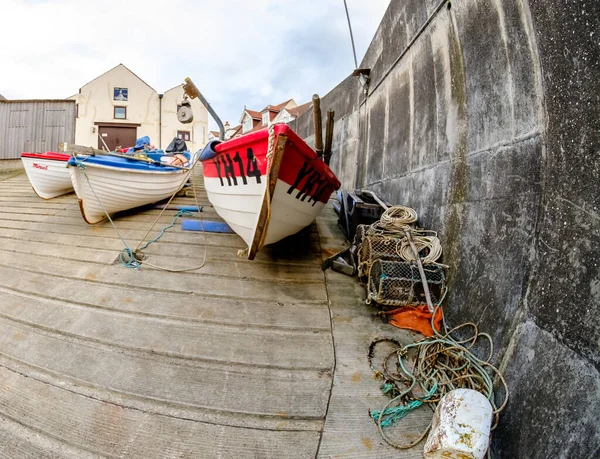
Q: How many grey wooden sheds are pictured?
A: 1